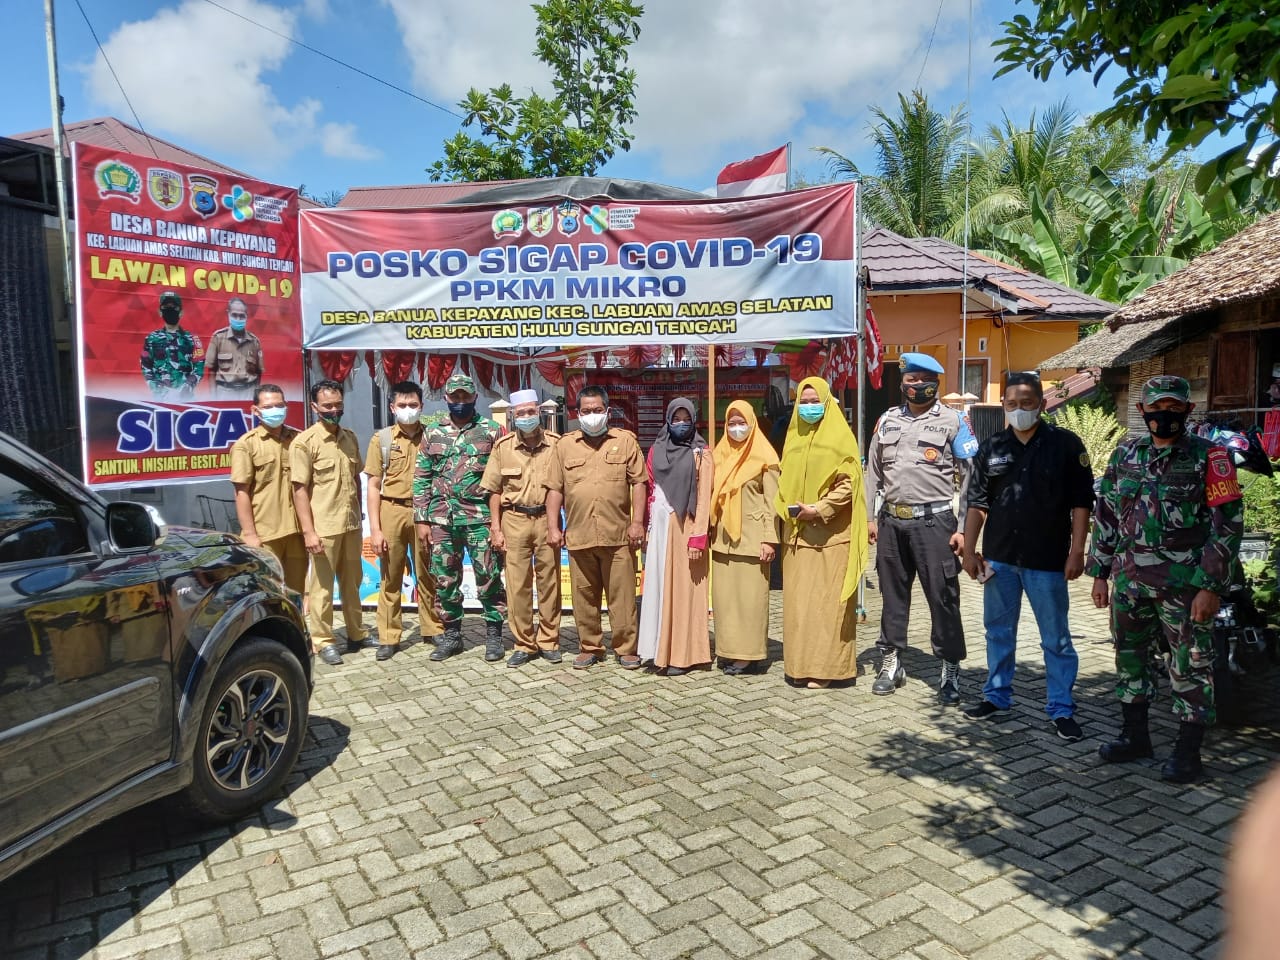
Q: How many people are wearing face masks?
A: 12